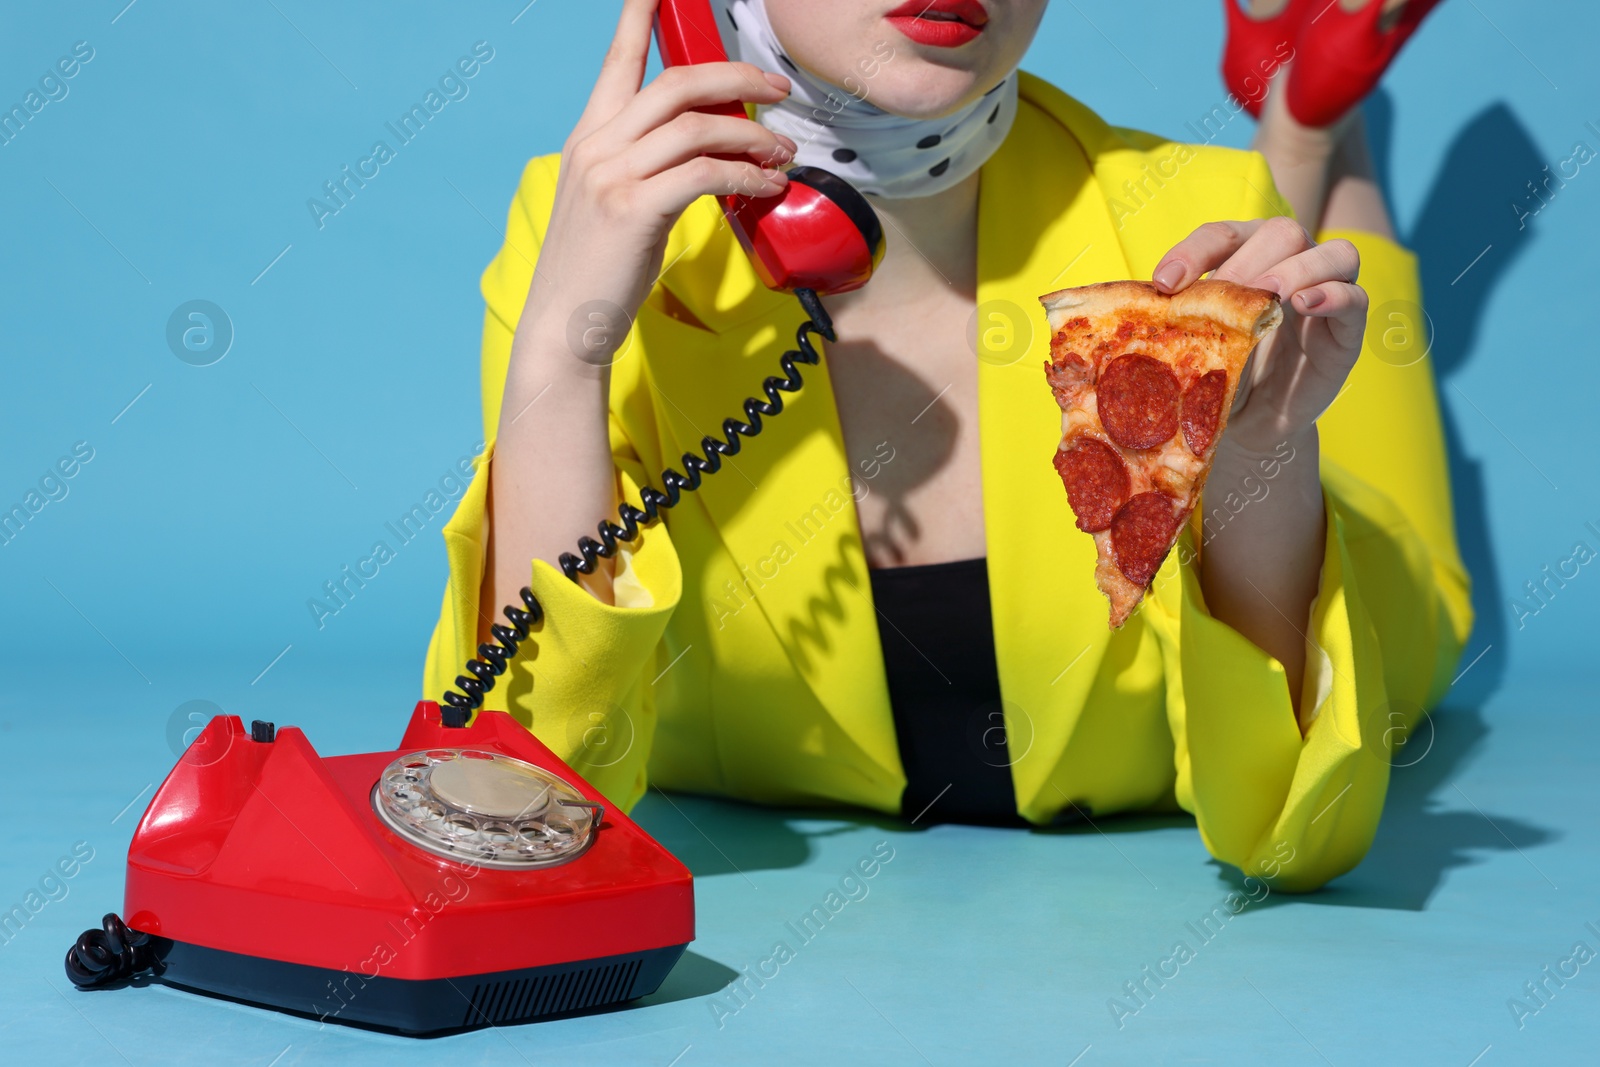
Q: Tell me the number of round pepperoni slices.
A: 4